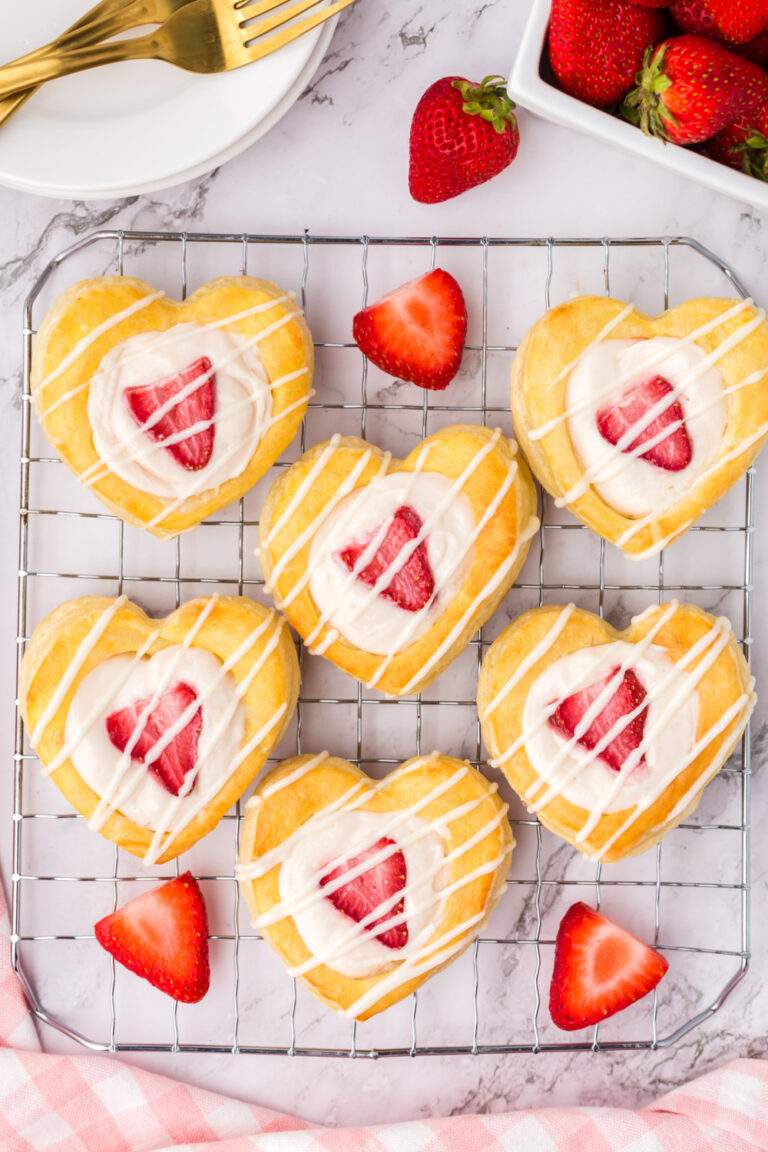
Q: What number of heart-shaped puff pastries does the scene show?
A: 6